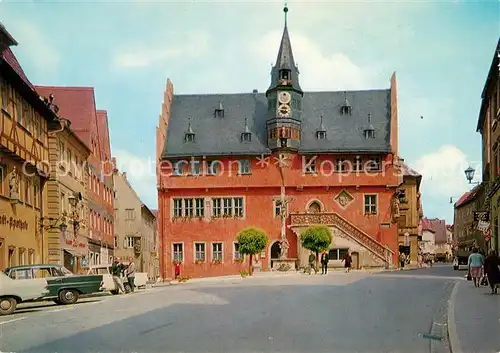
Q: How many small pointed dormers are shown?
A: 6